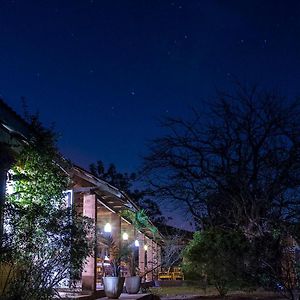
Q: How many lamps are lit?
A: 4